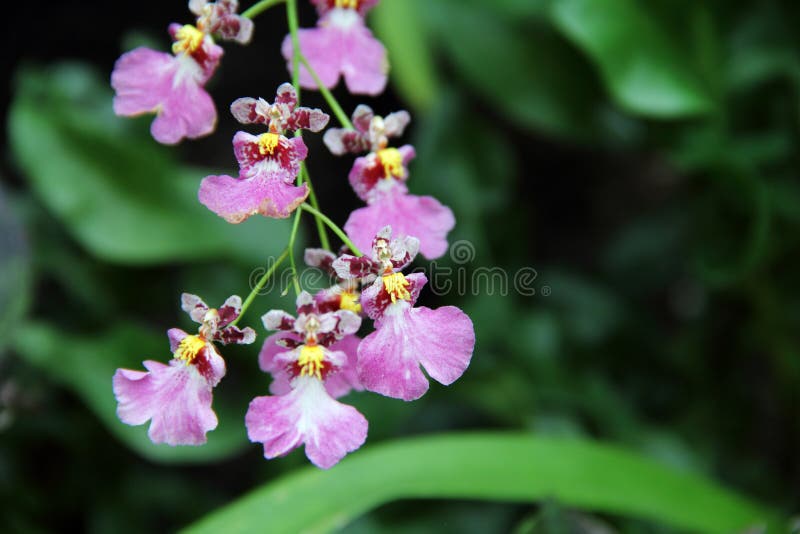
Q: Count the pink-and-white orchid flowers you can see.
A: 8